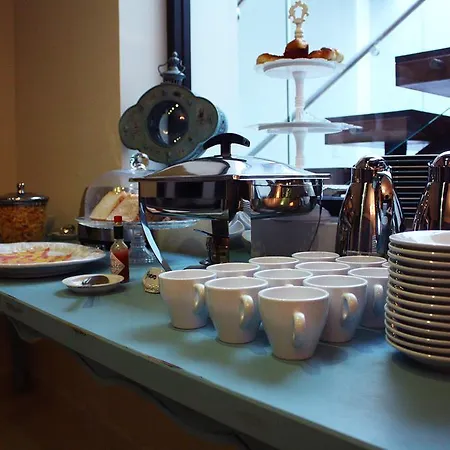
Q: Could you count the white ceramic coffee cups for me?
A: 12